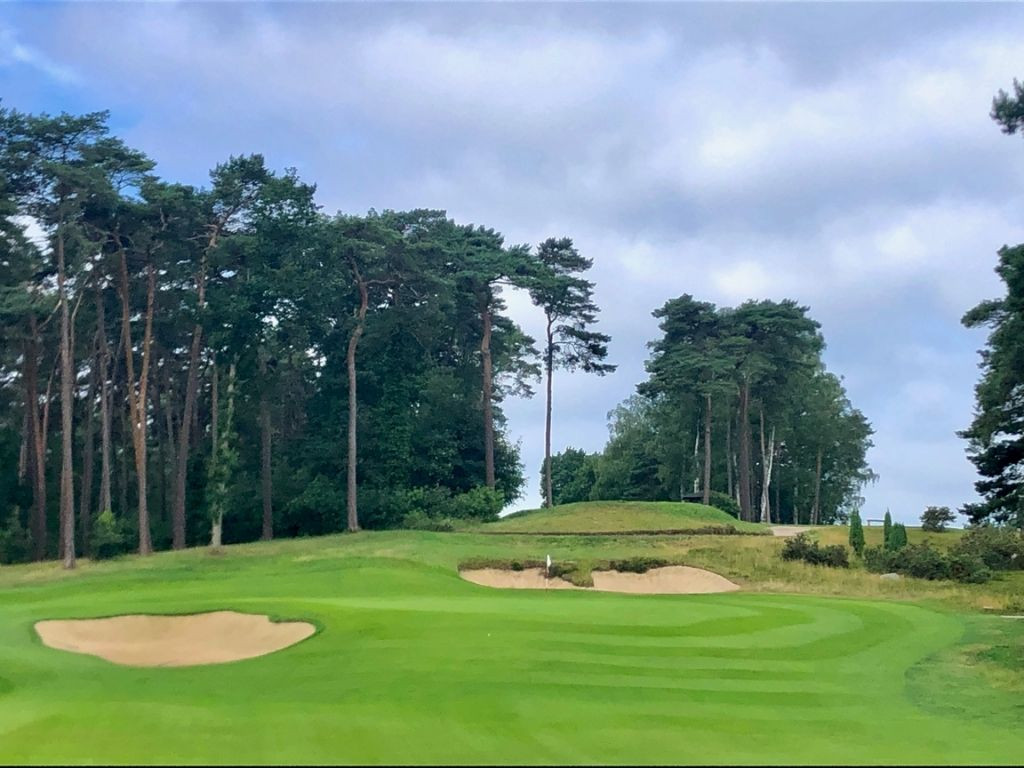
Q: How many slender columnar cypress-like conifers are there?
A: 3